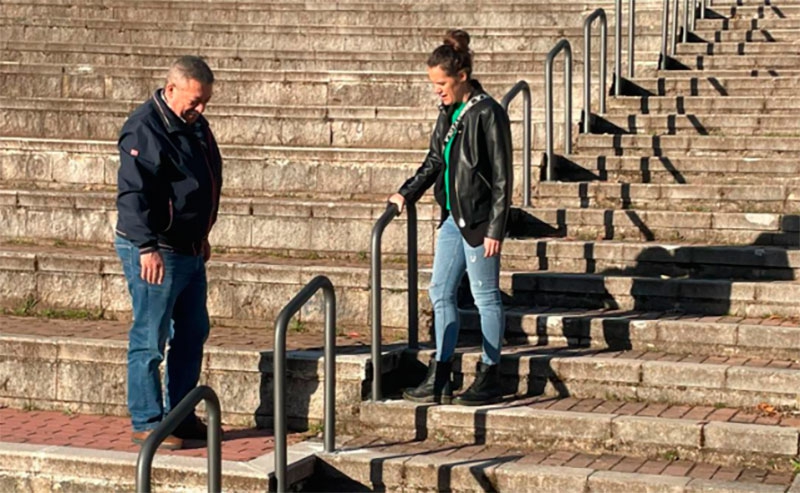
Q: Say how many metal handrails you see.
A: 10